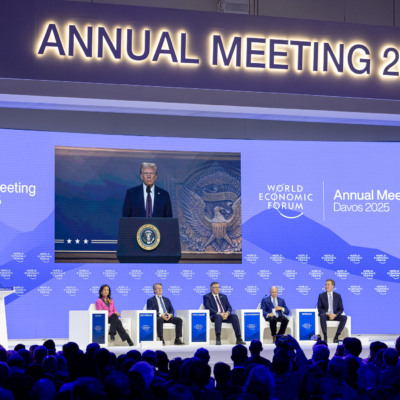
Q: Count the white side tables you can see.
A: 5